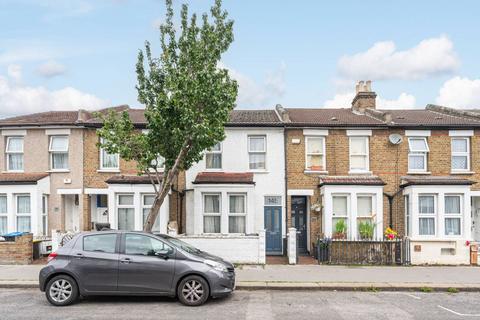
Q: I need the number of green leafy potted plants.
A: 2